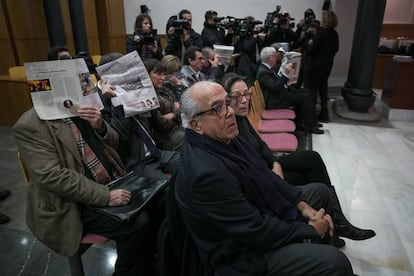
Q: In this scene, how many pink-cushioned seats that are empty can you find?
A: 3